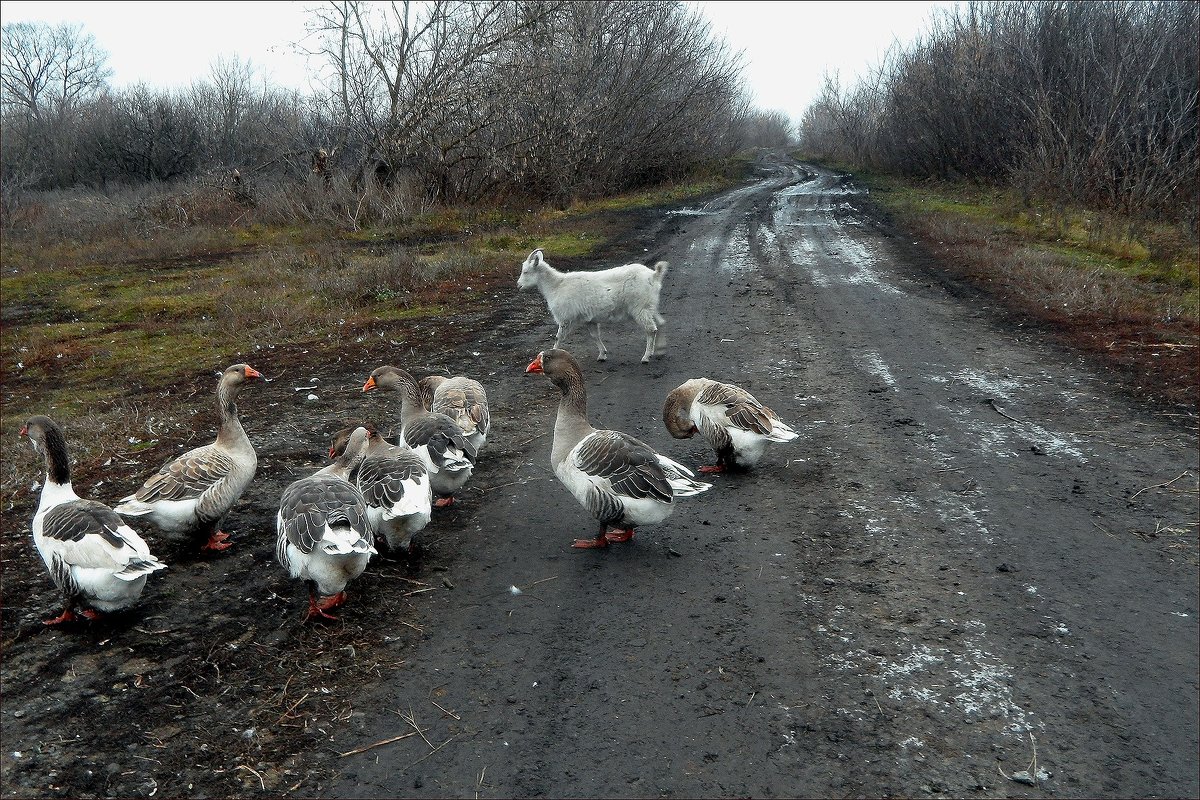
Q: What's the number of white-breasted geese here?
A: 8